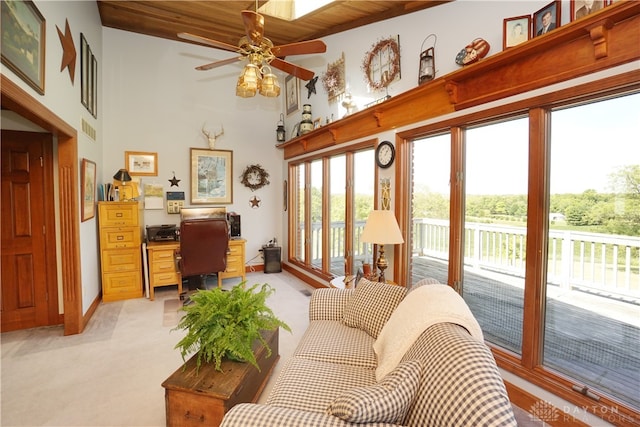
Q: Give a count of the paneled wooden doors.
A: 1